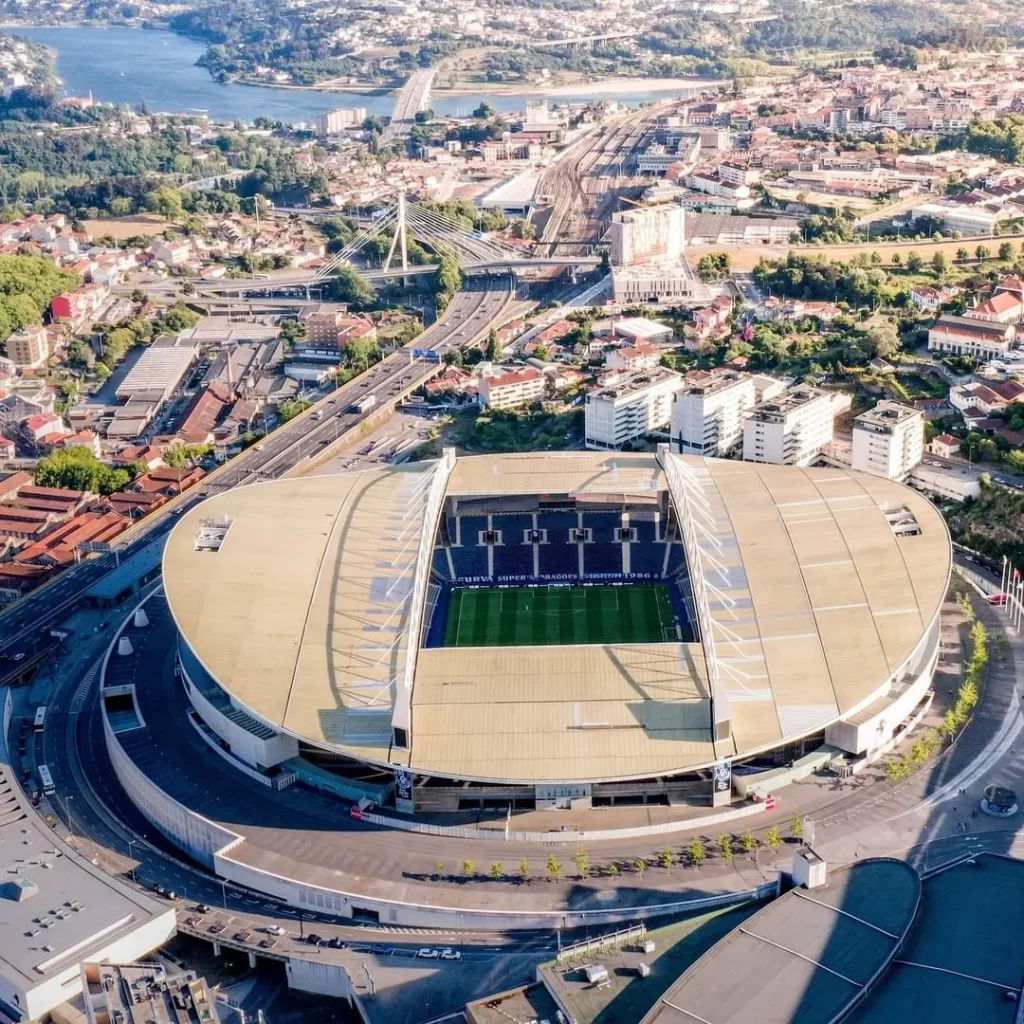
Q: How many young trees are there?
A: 14